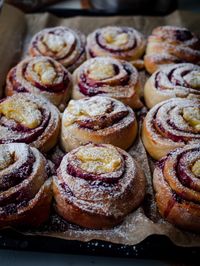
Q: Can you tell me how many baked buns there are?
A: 12